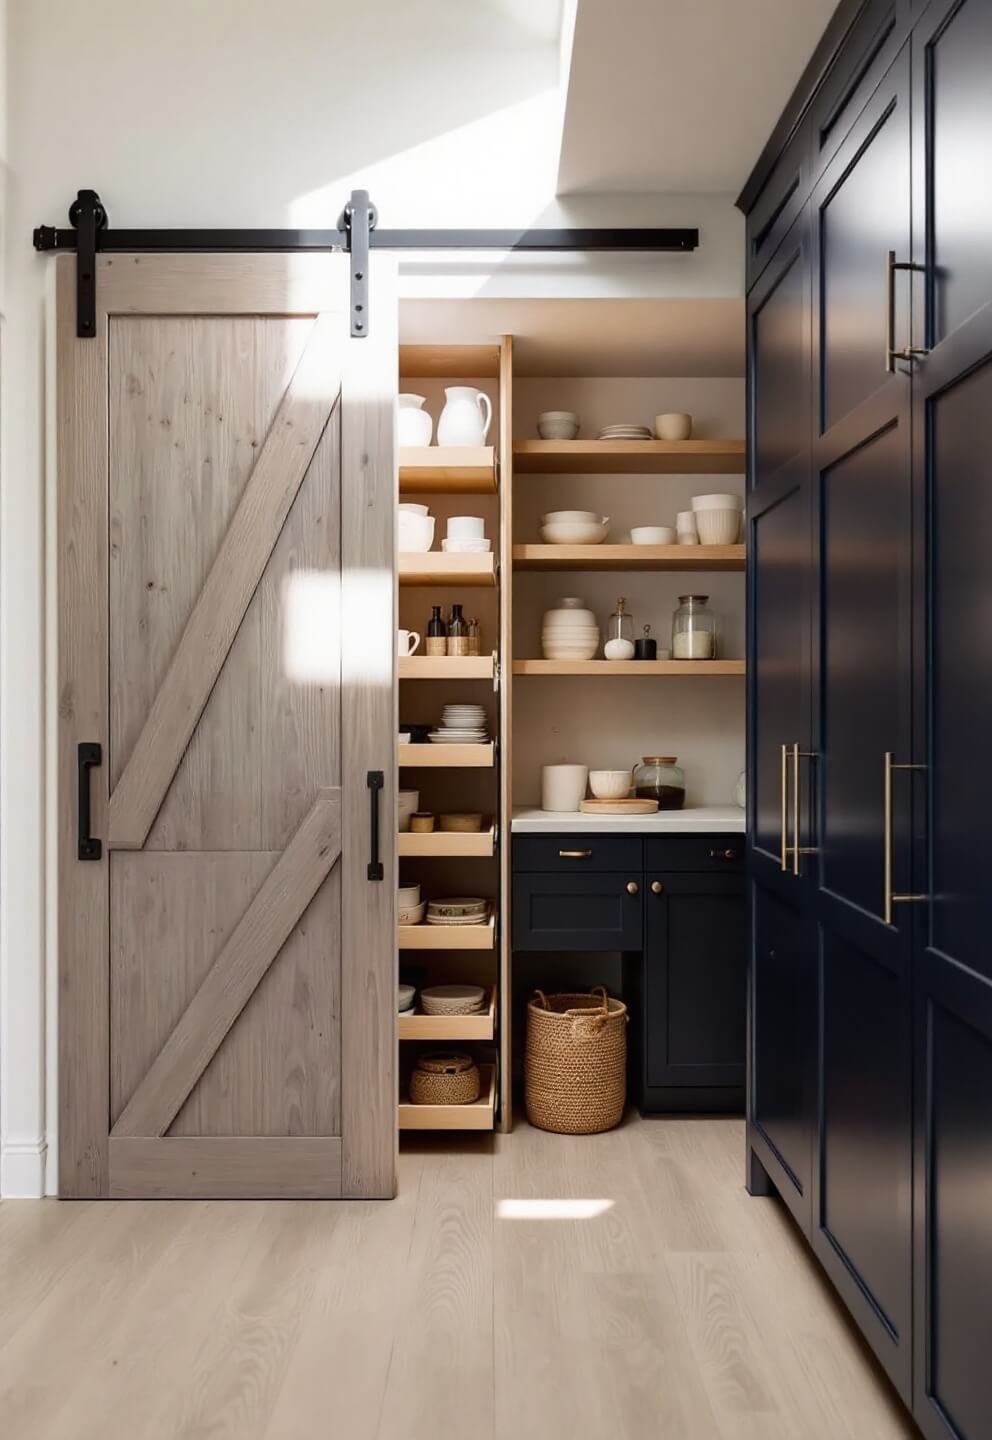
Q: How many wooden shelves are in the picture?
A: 11